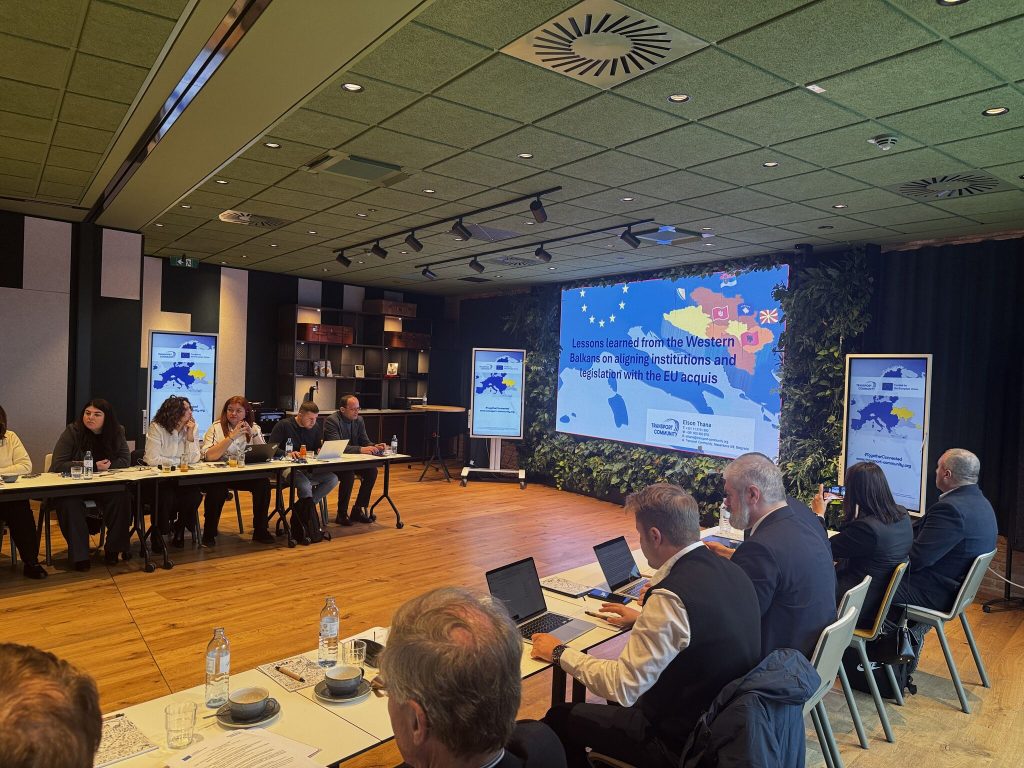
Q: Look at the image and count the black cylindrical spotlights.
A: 9